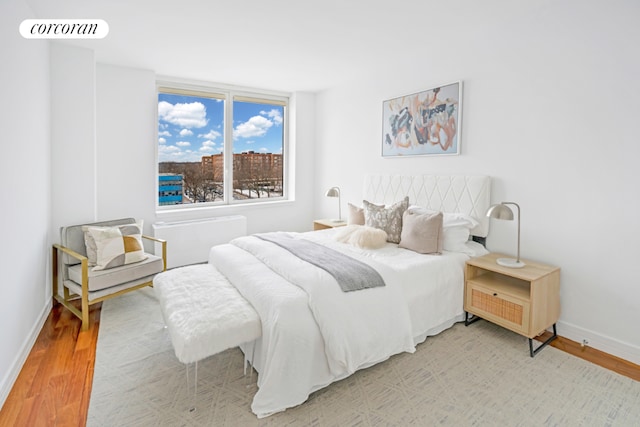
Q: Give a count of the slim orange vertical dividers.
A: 0